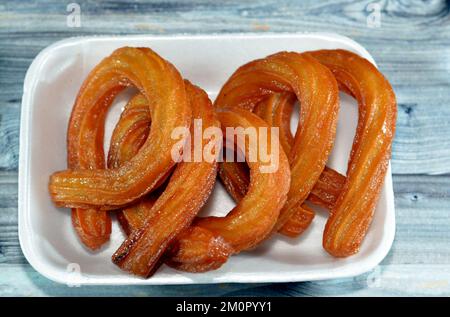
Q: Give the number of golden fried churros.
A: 5